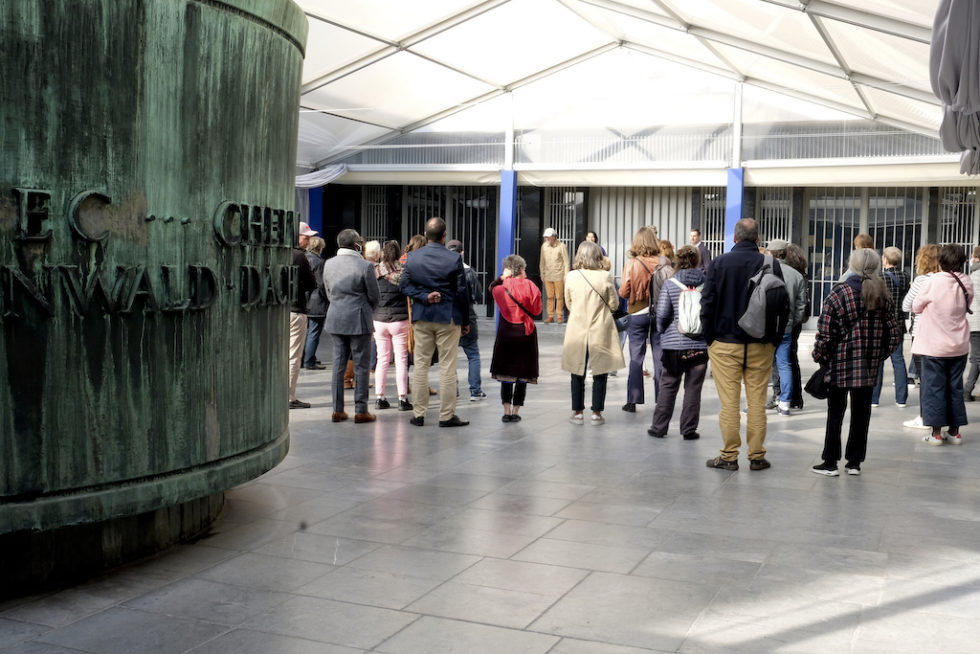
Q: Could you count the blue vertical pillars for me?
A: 3